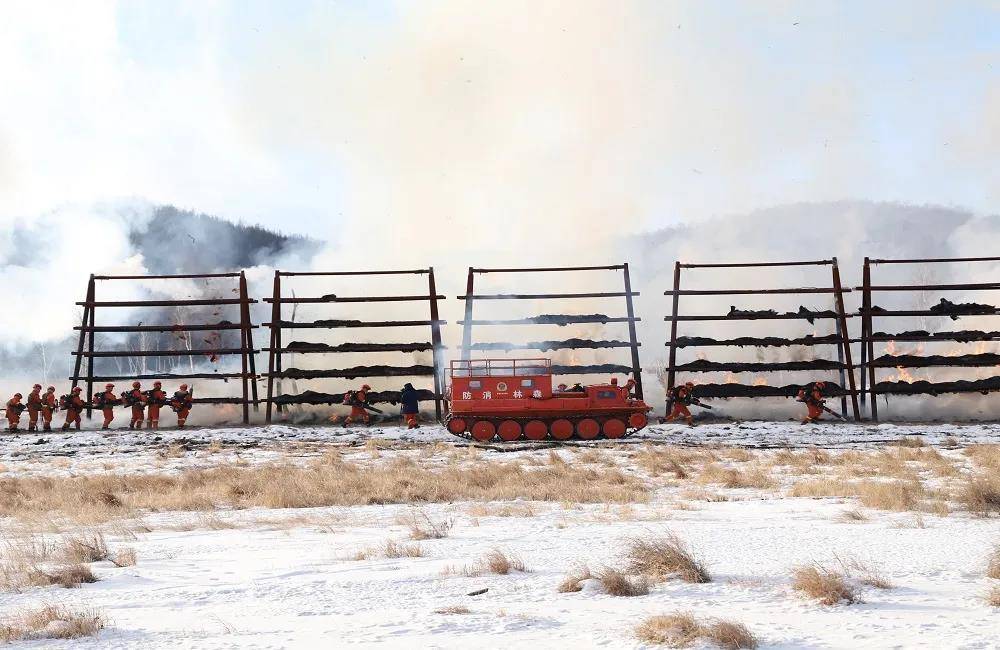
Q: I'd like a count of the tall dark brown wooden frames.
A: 5